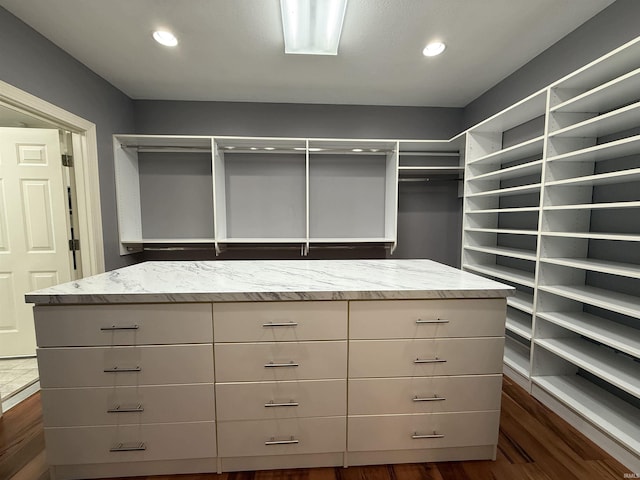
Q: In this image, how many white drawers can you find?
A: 12